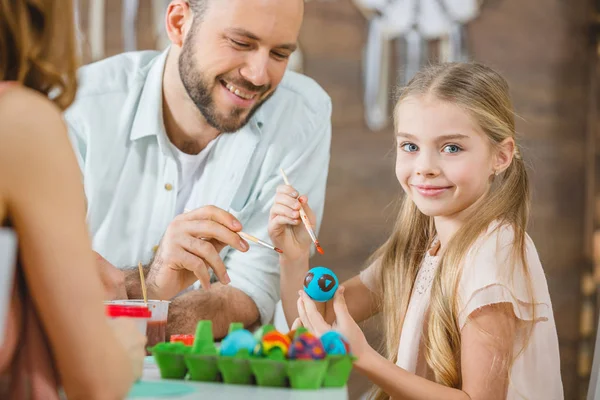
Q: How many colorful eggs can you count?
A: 5